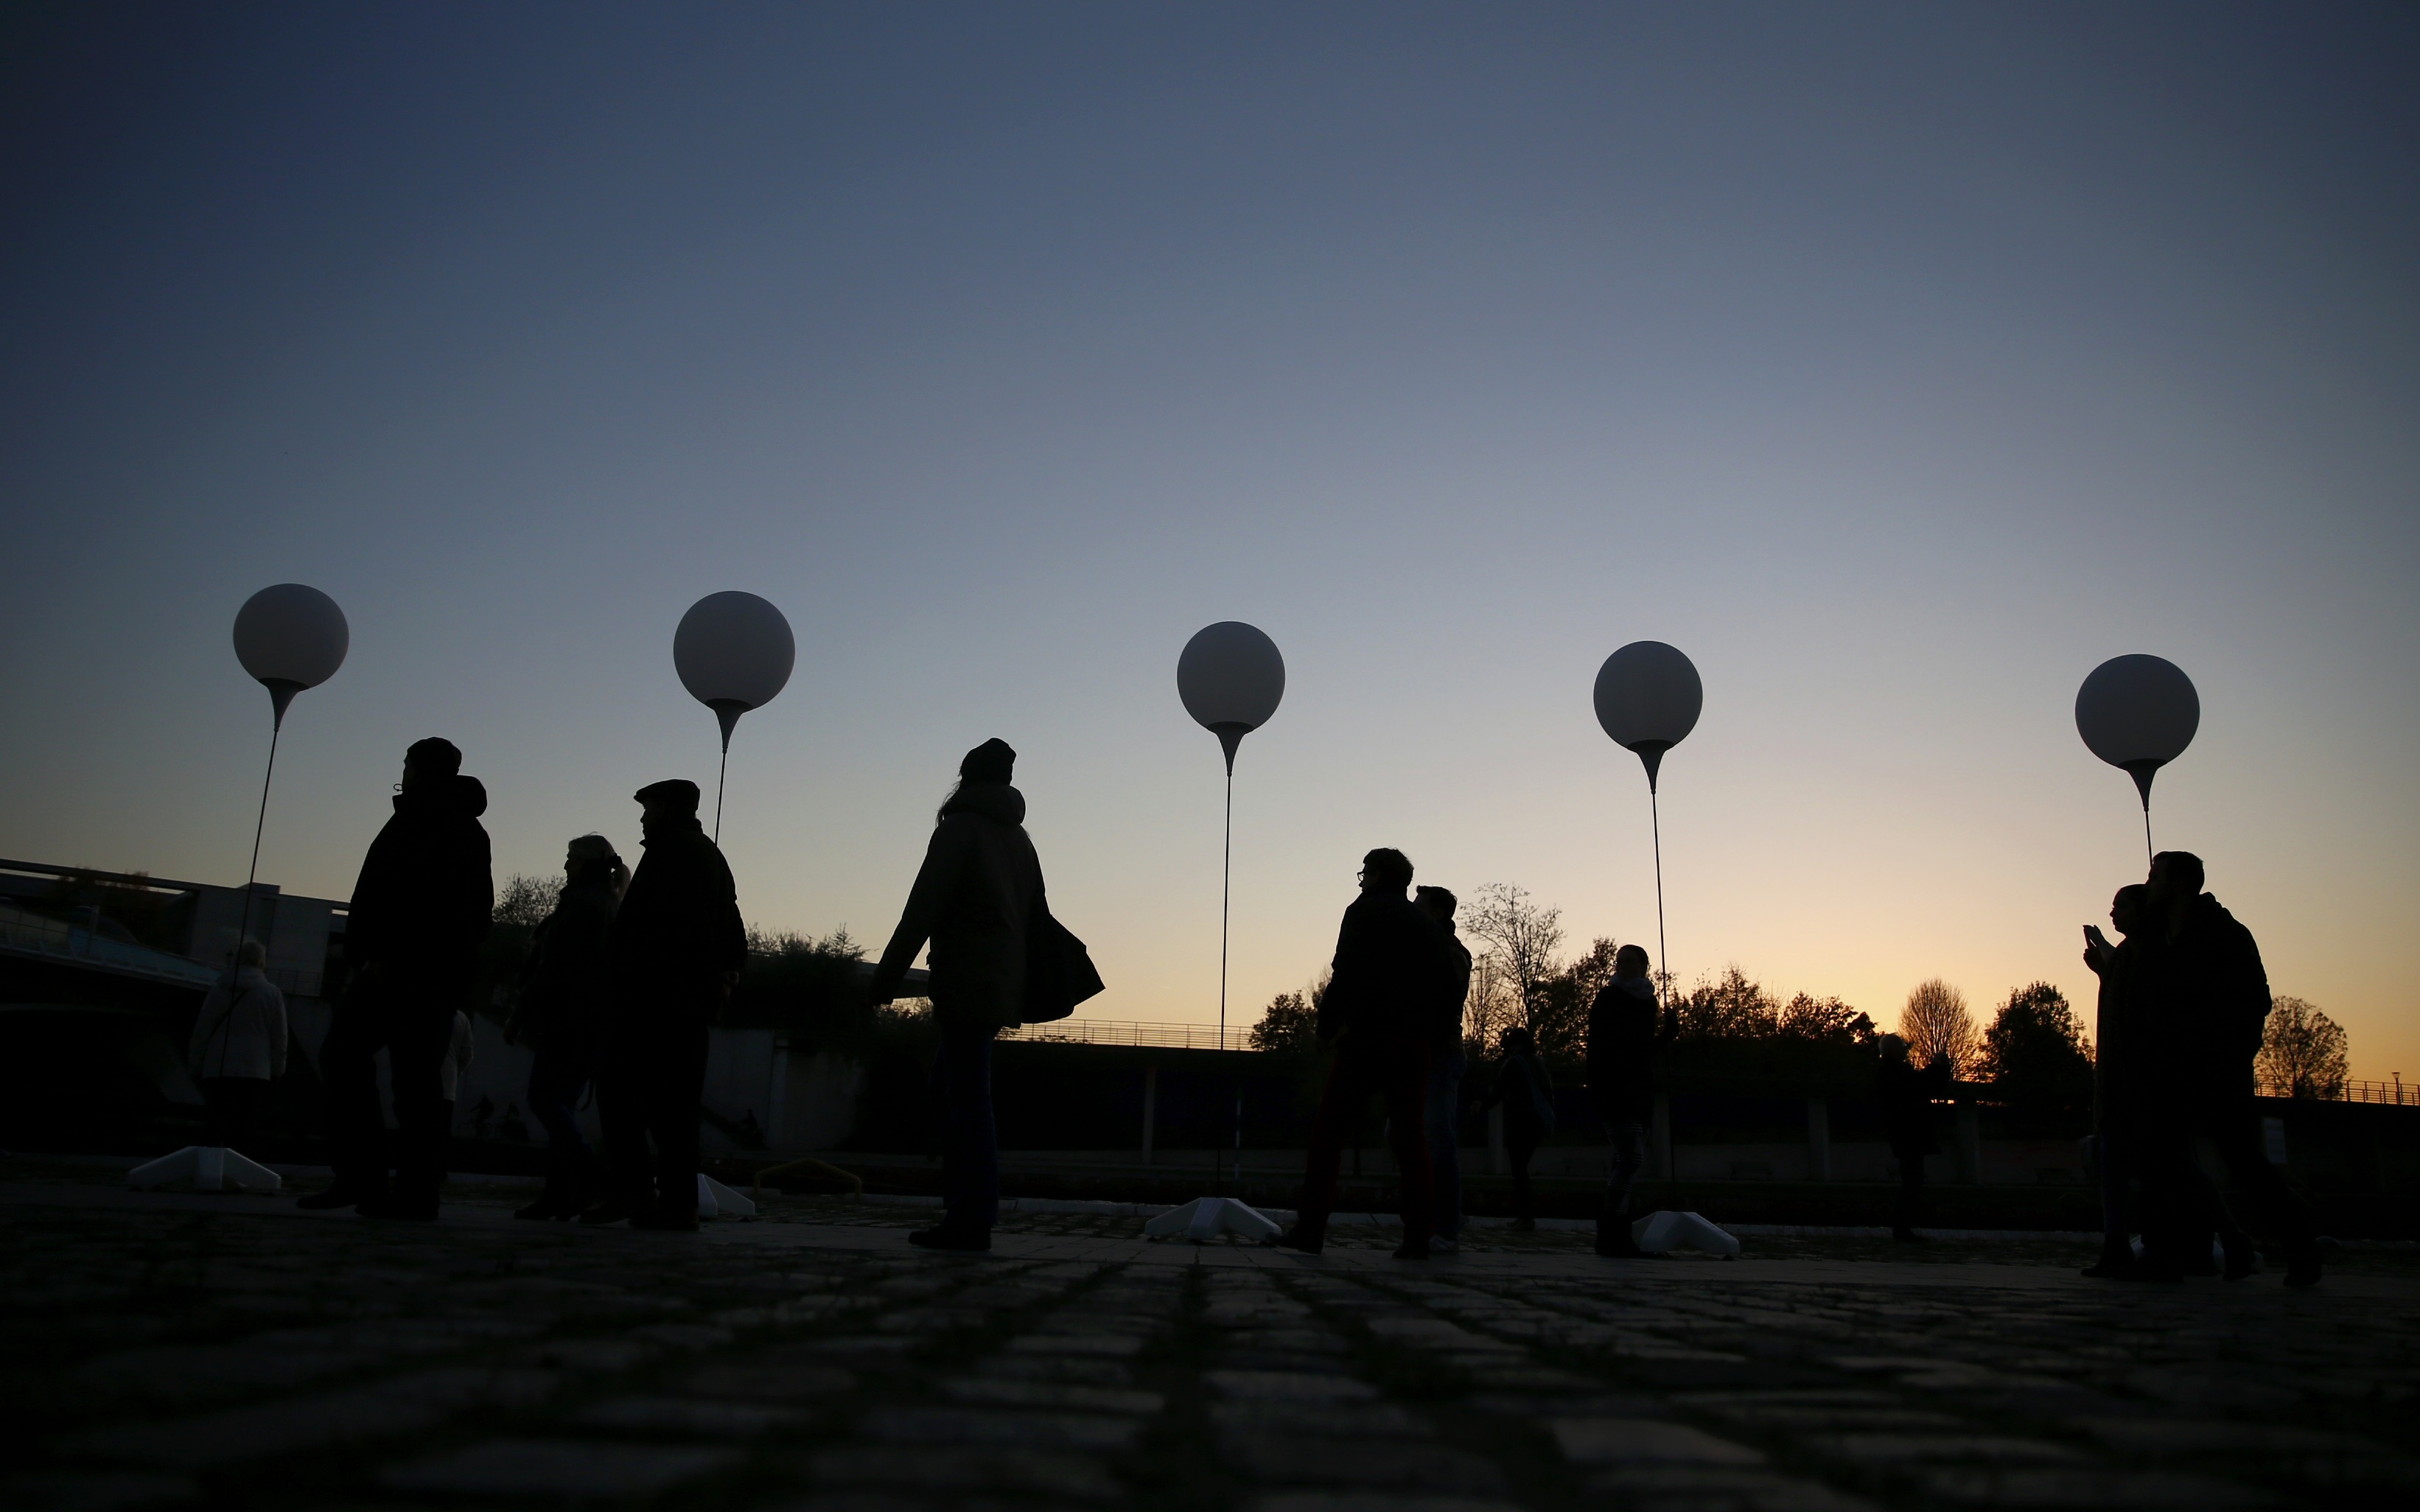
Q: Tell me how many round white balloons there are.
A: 5